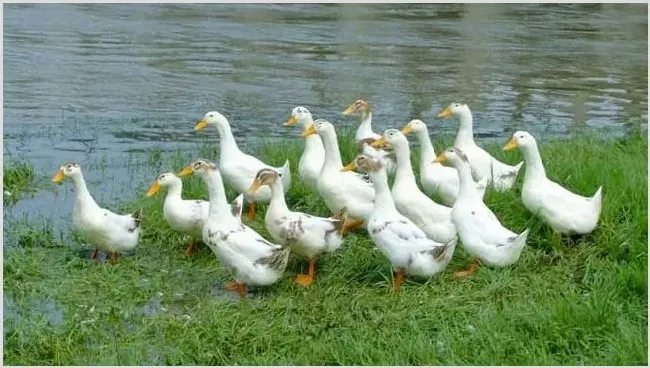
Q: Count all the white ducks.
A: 14